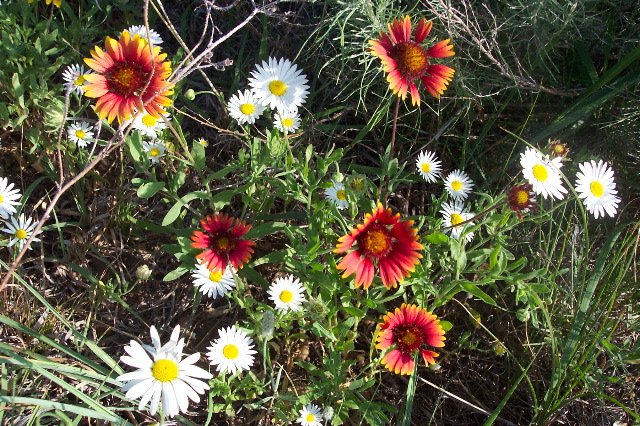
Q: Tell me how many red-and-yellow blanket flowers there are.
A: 5